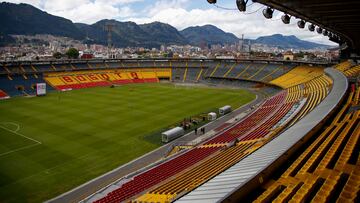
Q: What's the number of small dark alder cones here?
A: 0